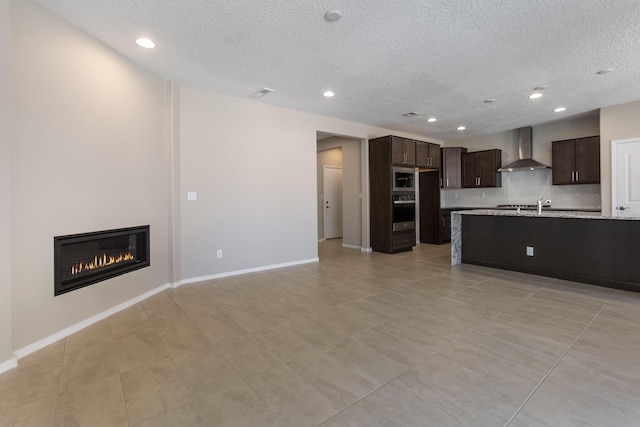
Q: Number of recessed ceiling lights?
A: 6